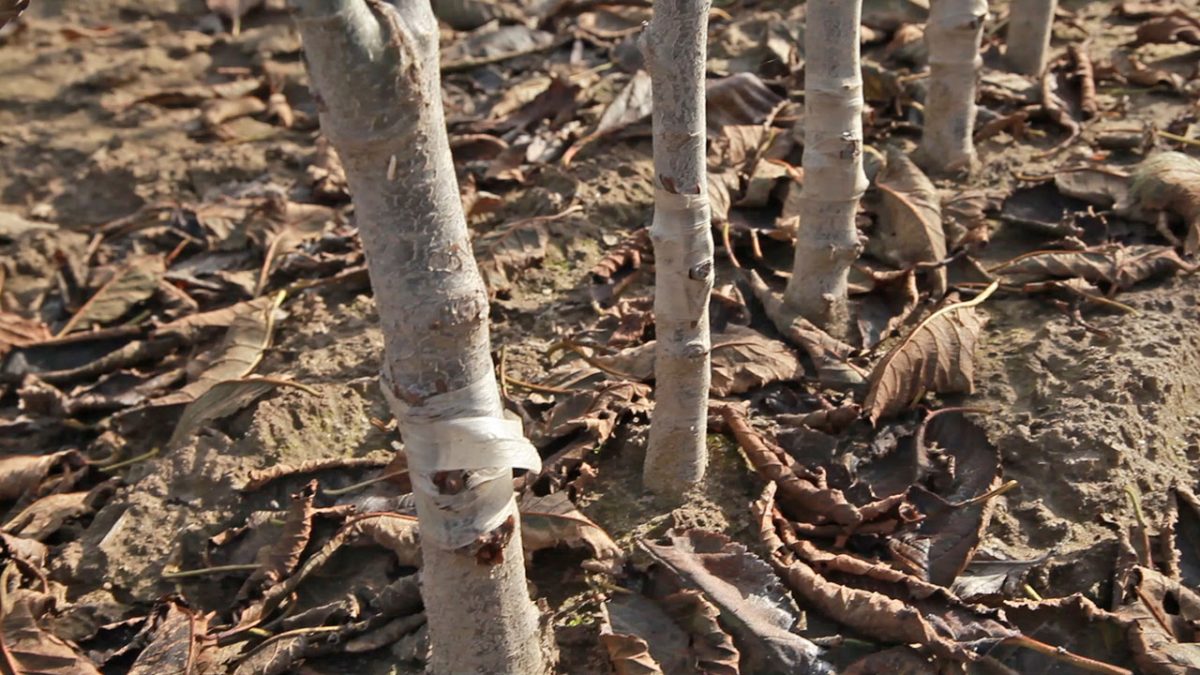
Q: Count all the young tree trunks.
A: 5